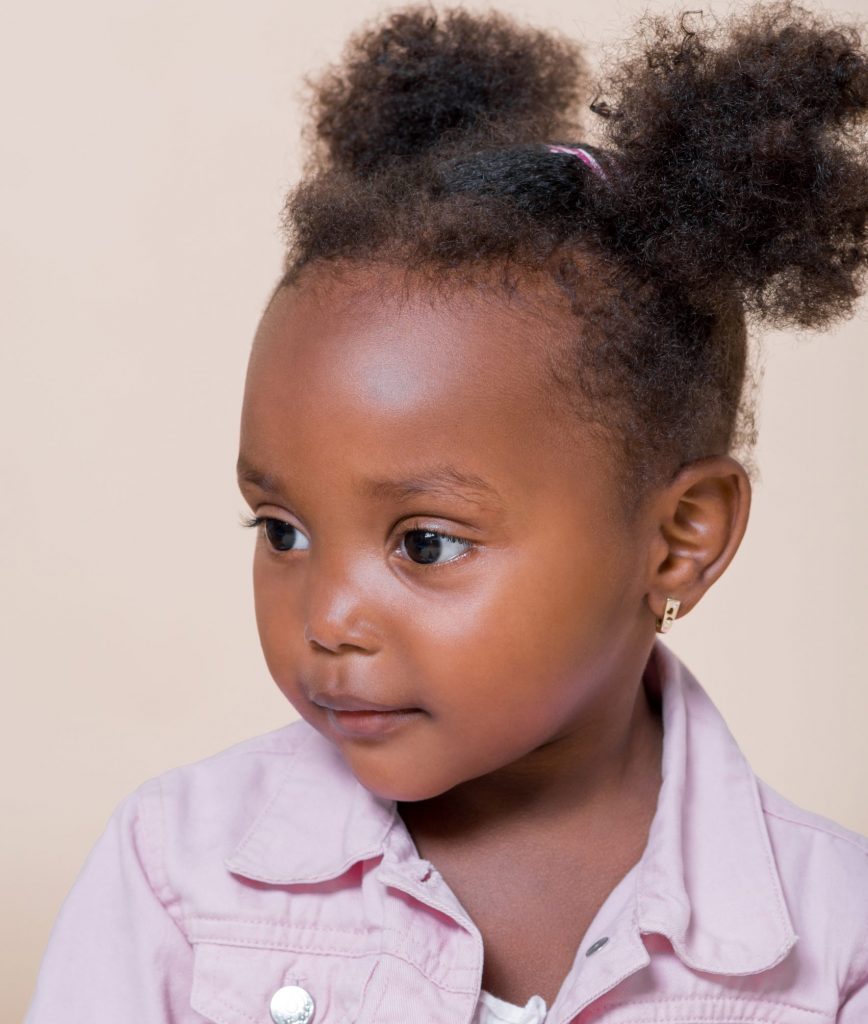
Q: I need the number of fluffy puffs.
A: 2